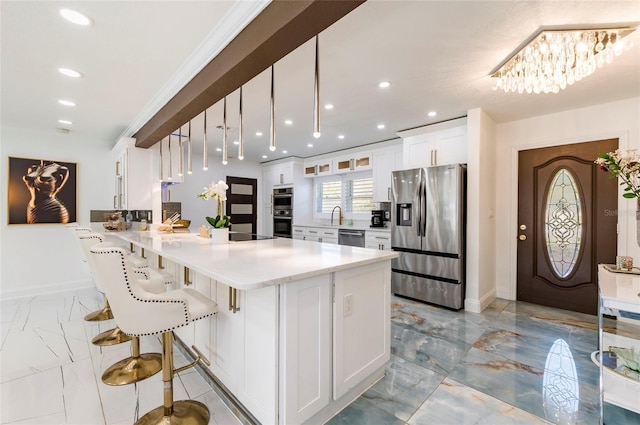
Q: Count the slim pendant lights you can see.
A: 9